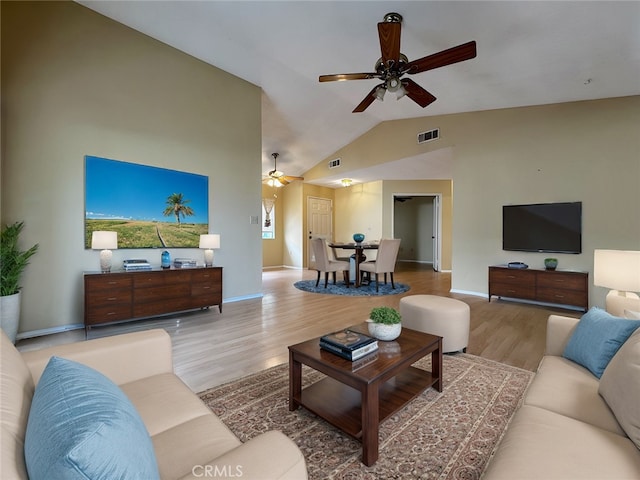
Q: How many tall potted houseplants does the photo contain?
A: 1